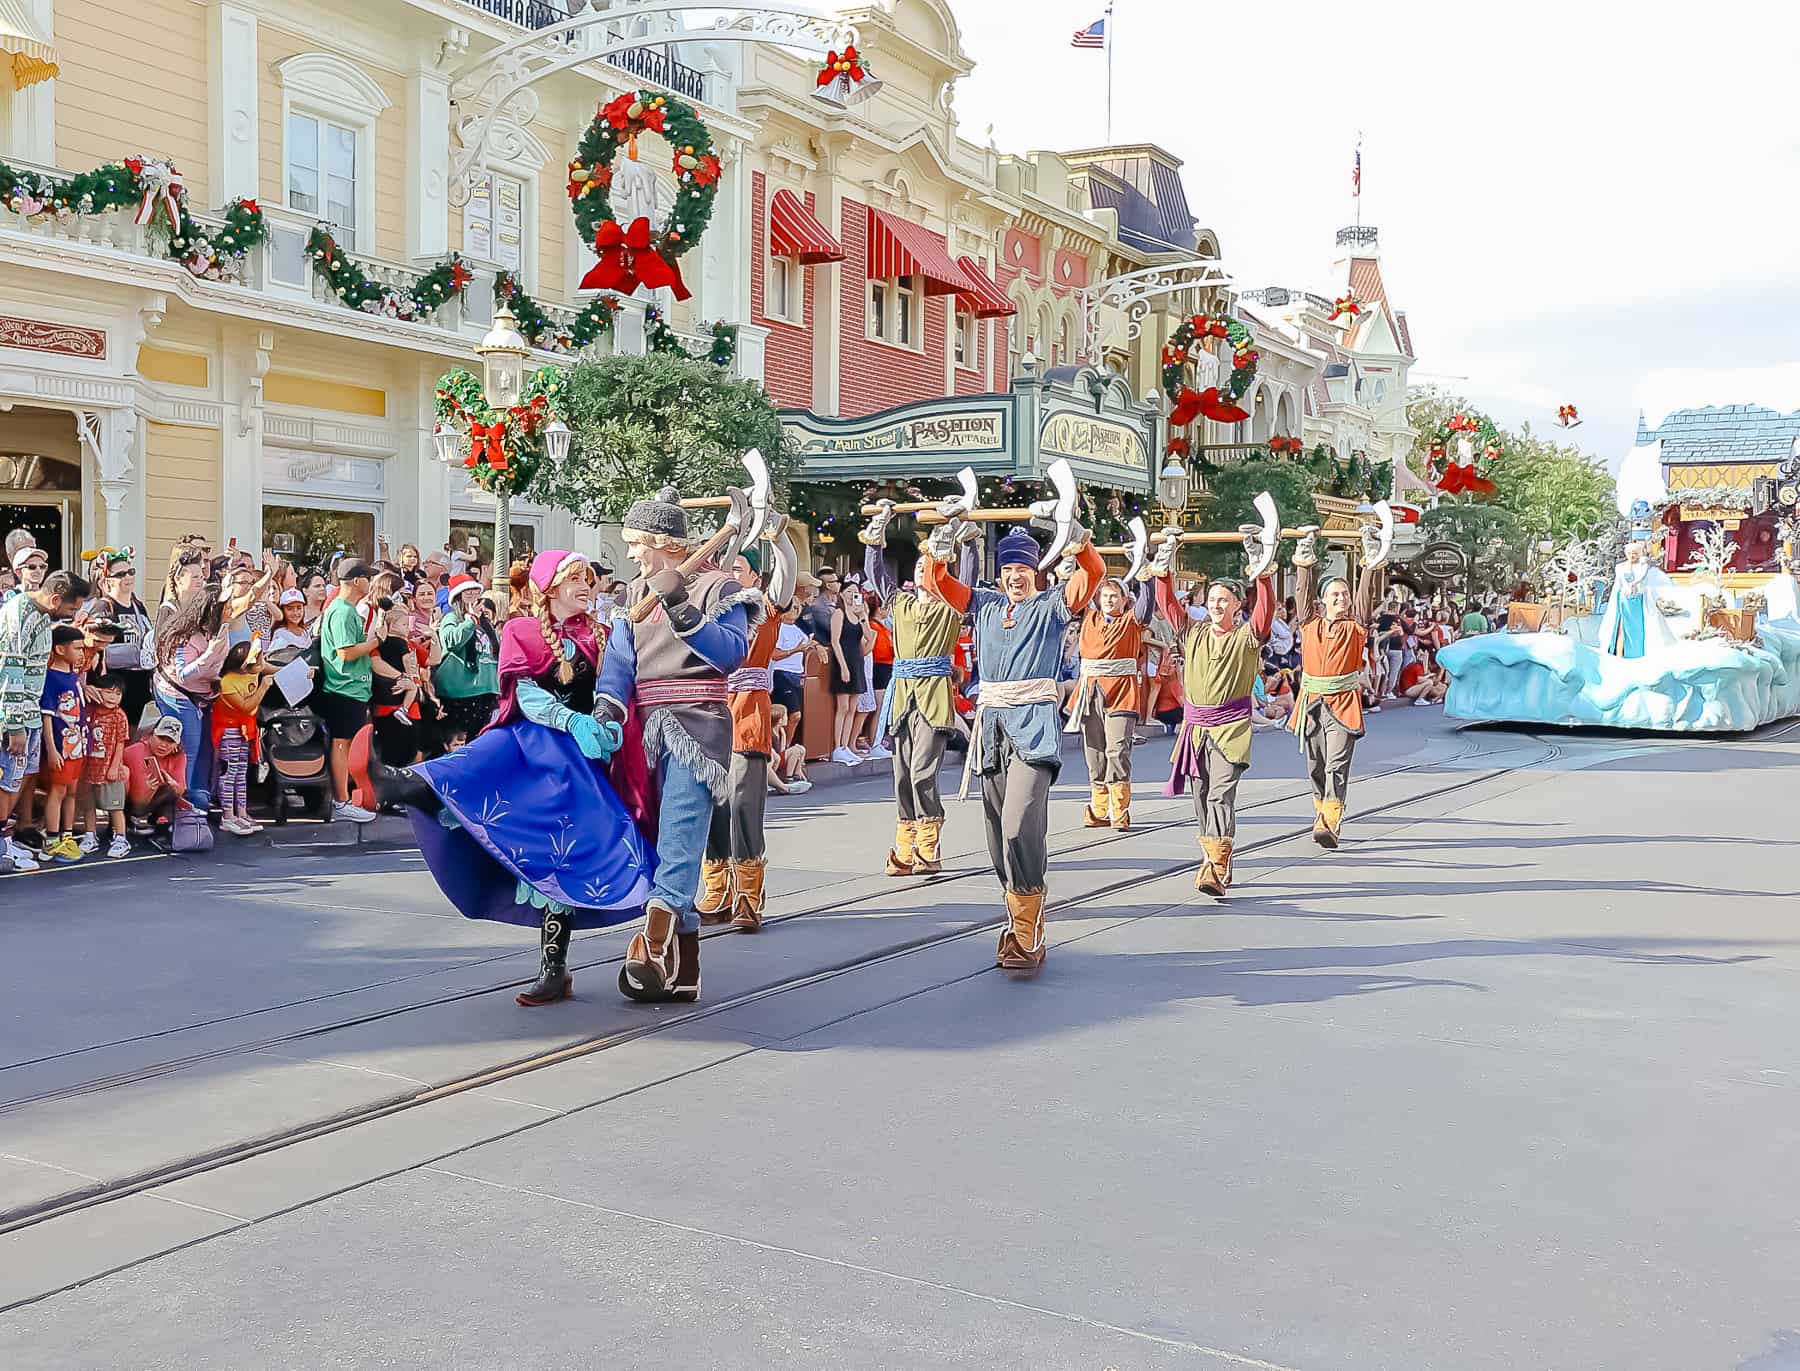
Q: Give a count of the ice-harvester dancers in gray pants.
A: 6